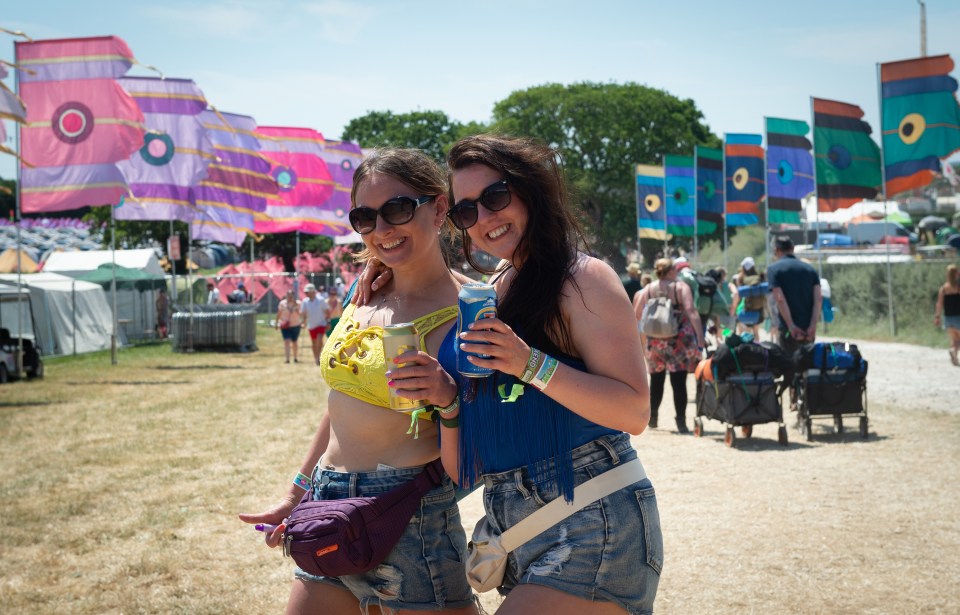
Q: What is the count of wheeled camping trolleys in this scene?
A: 2